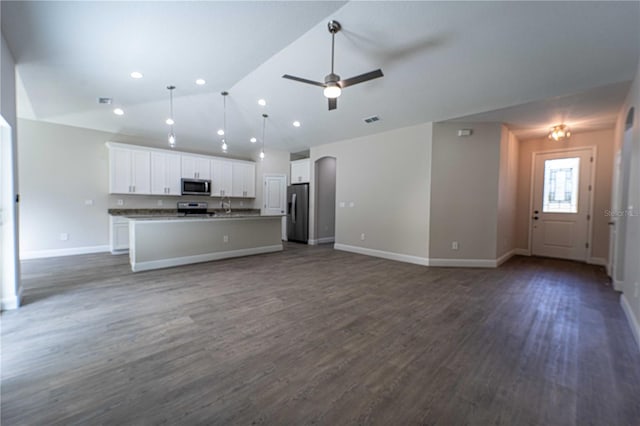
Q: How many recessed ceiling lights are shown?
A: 8